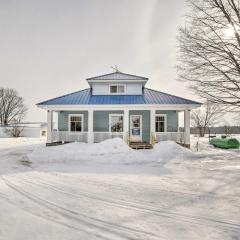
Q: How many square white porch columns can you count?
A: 5